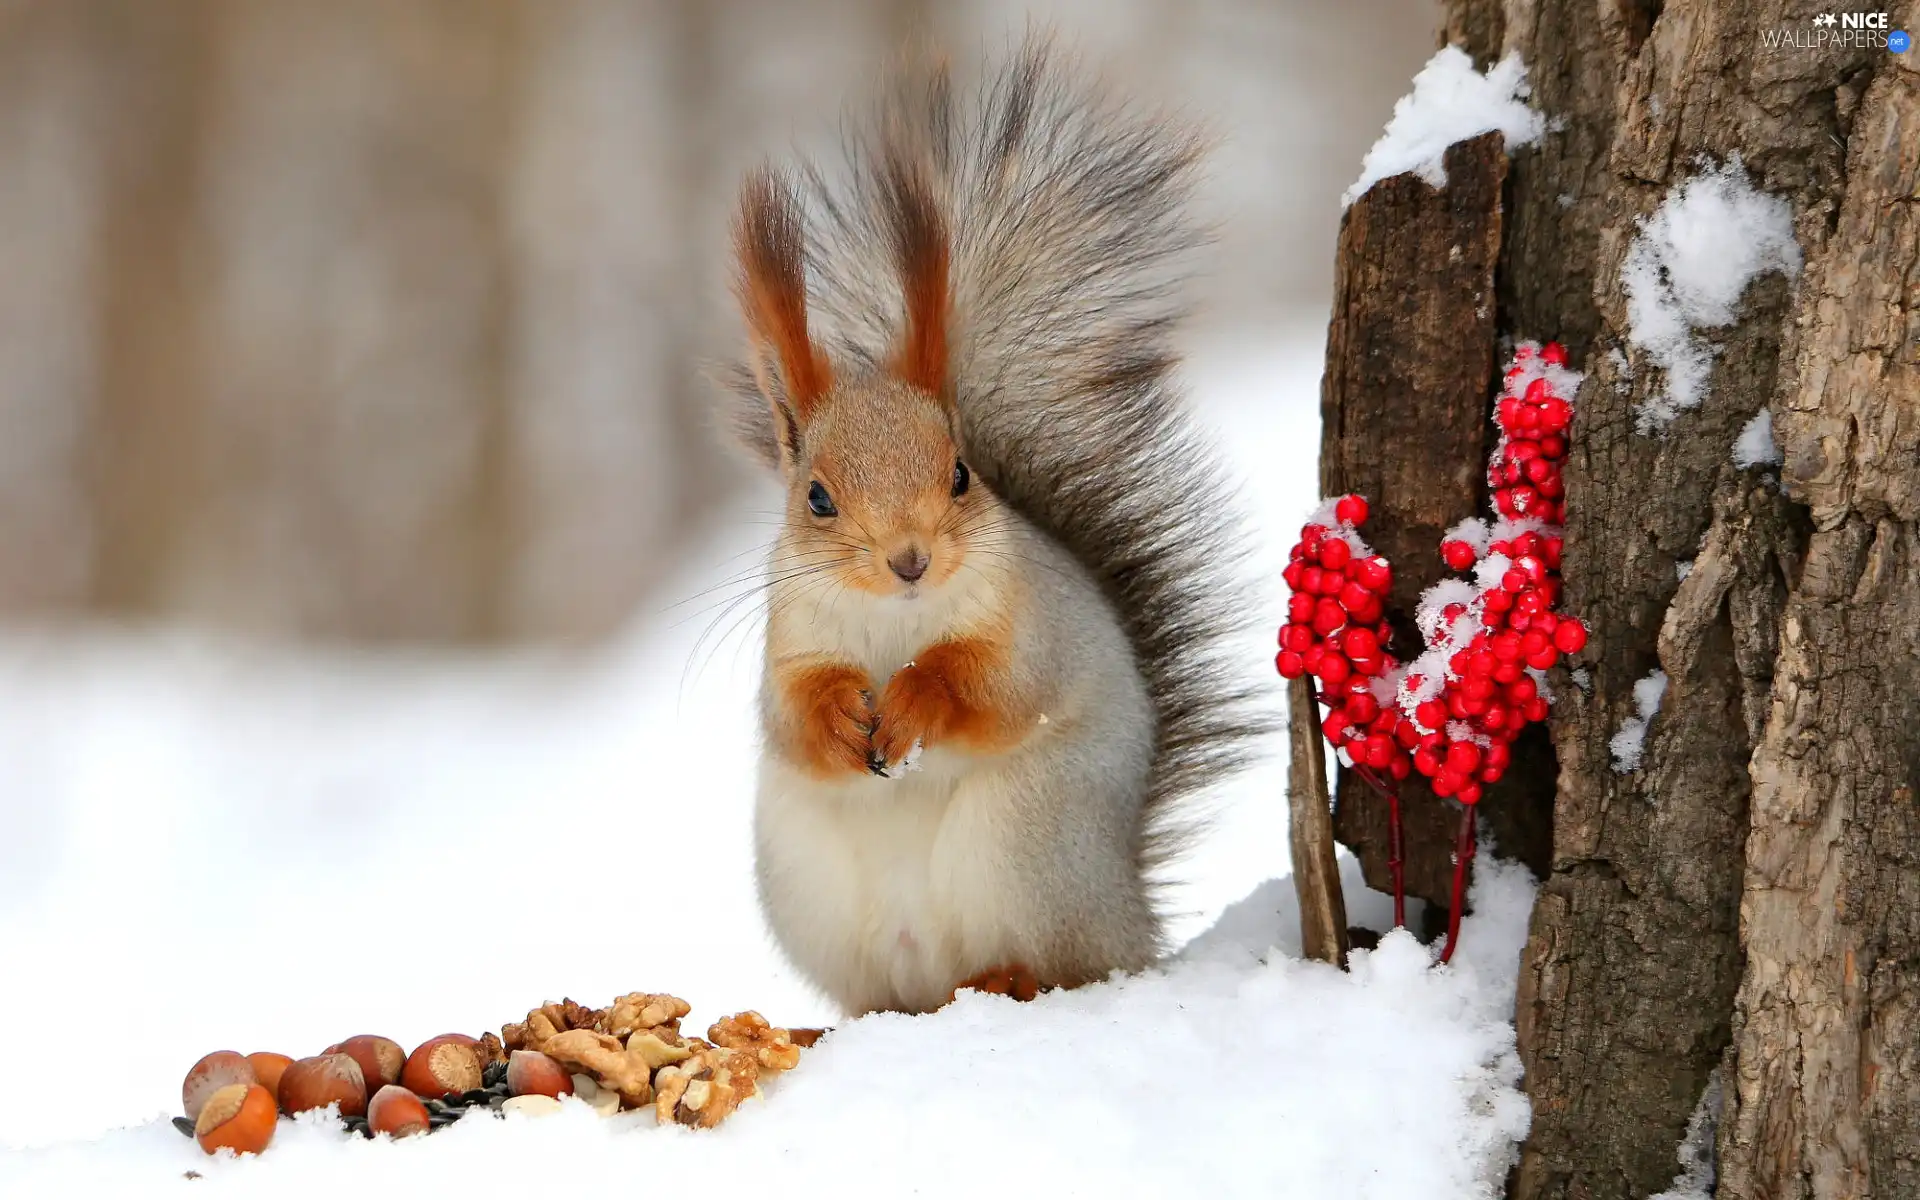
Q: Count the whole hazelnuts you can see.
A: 8